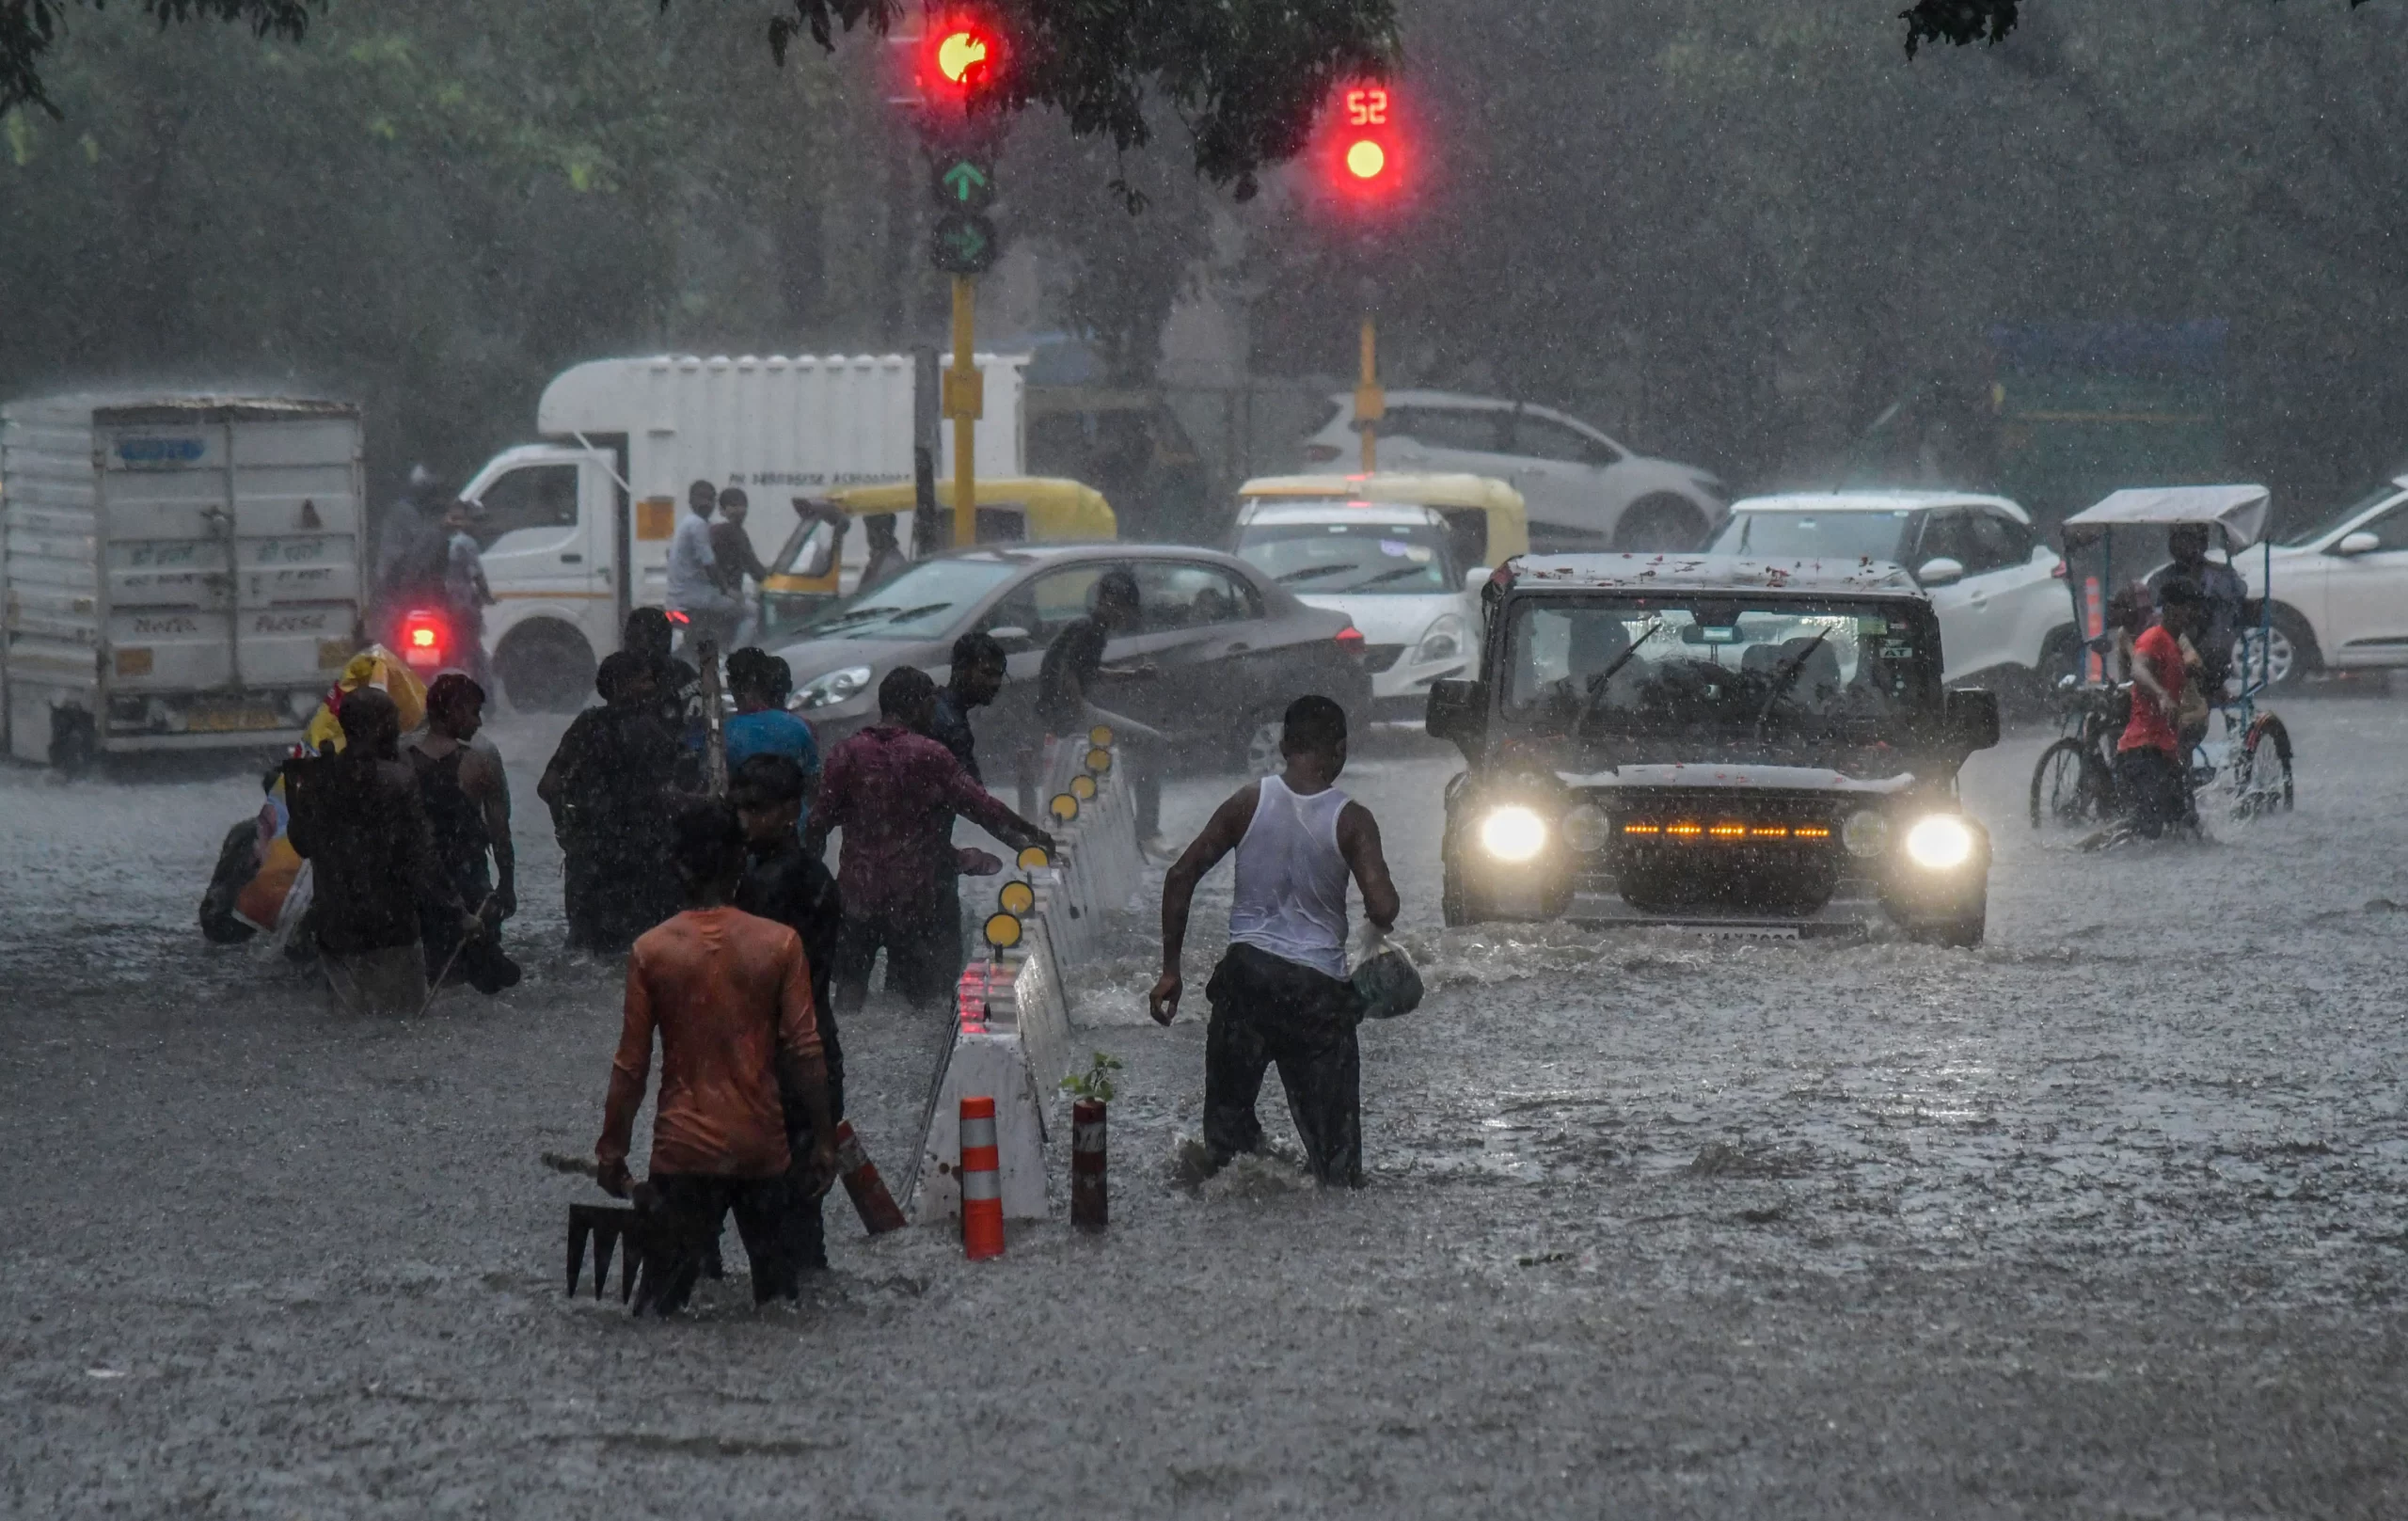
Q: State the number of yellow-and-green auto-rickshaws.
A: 2